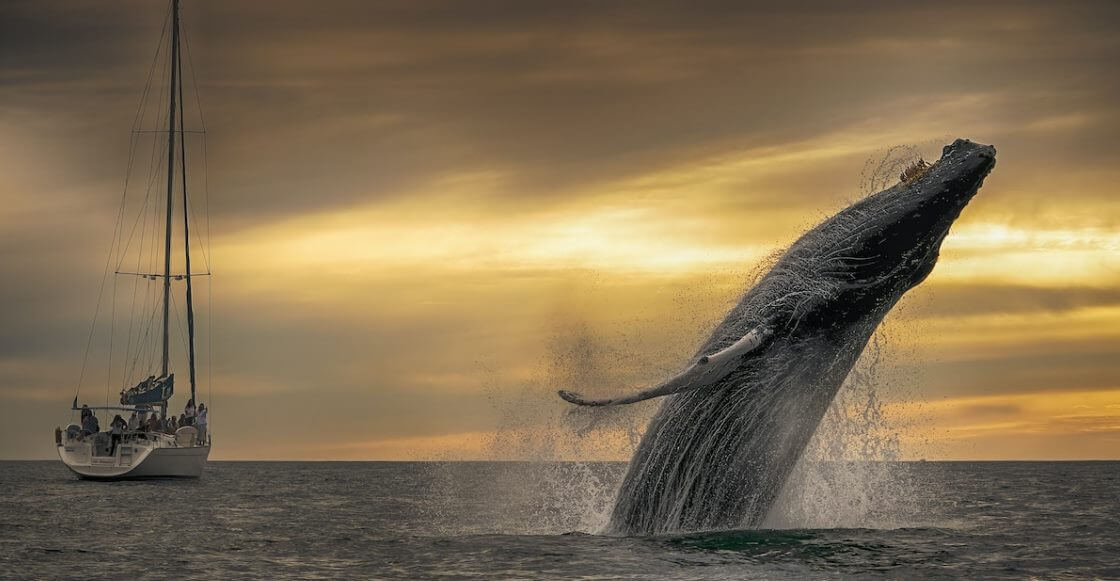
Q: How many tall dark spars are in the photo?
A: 2